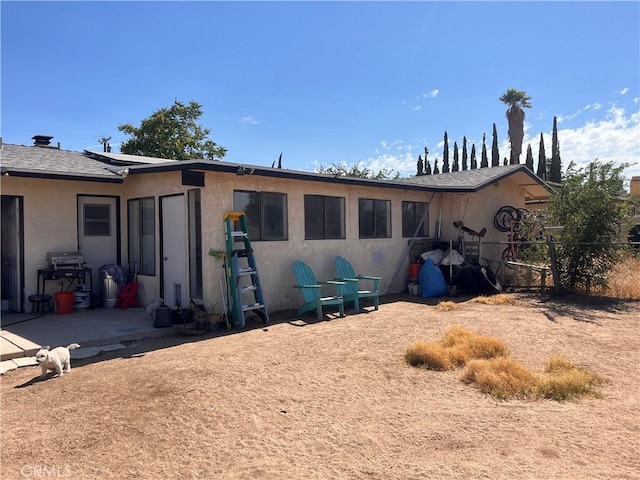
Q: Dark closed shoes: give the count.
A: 0